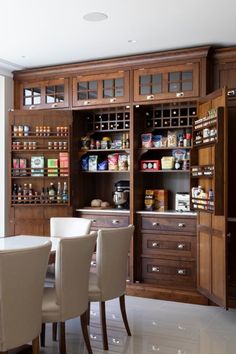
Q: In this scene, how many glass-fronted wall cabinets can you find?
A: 3